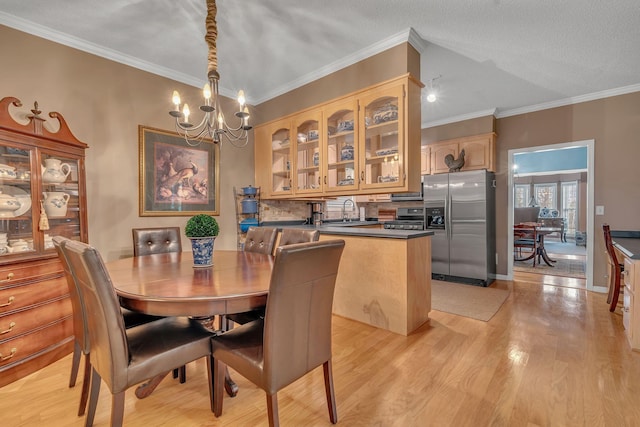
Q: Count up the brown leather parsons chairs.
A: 6